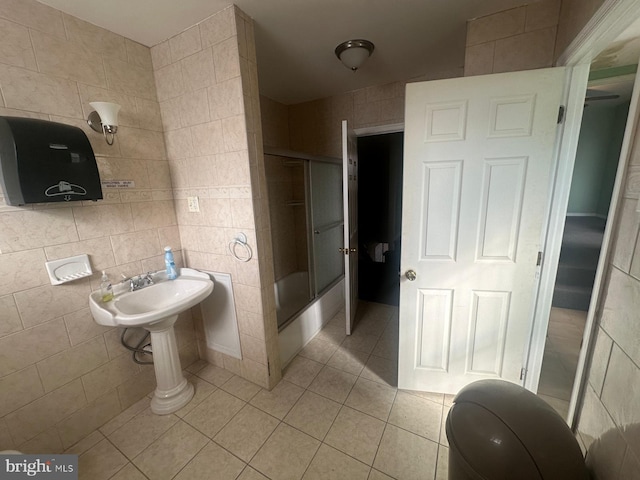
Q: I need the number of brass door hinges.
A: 3